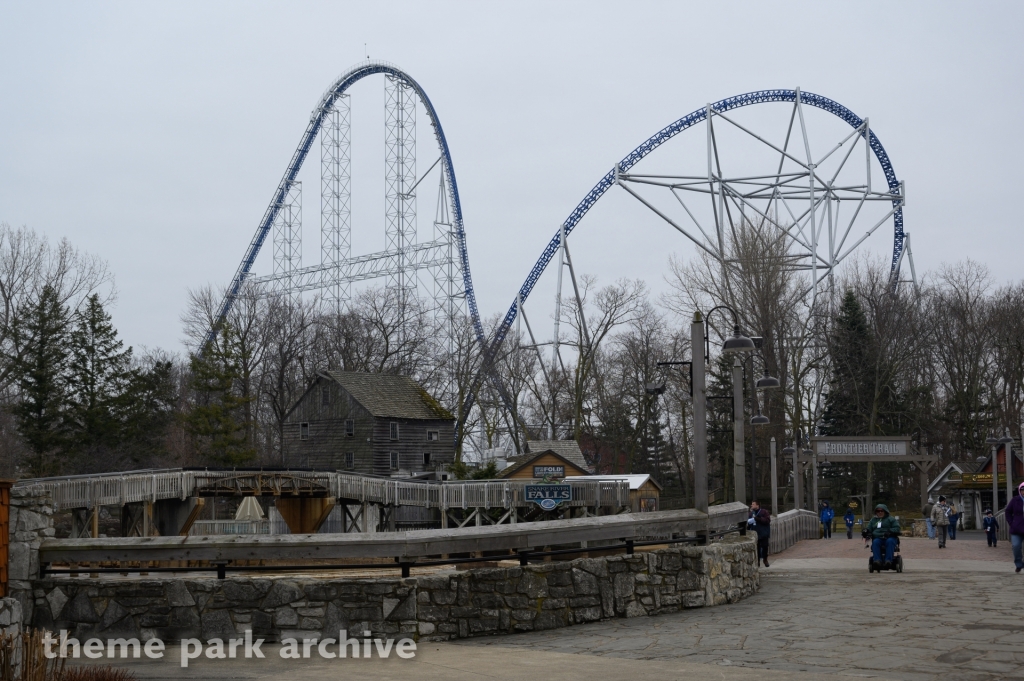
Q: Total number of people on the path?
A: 9